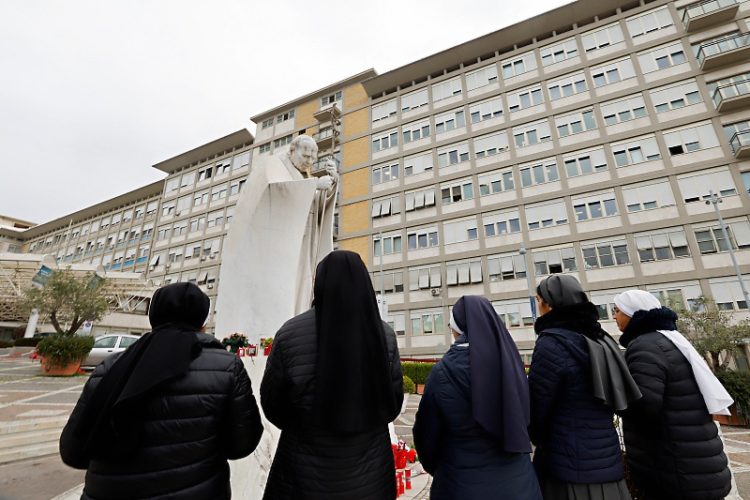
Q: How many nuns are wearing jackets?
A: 5